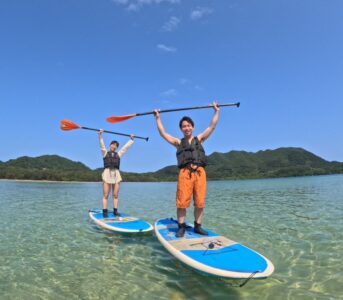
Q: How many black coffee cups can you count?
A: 0